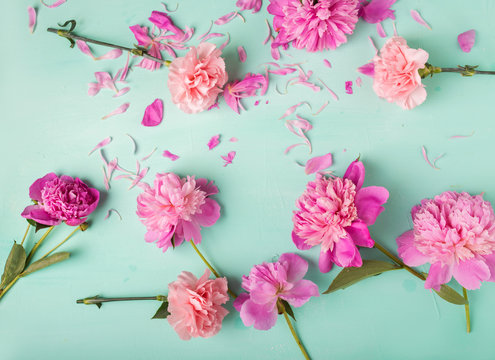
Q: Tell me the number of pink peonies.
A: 6